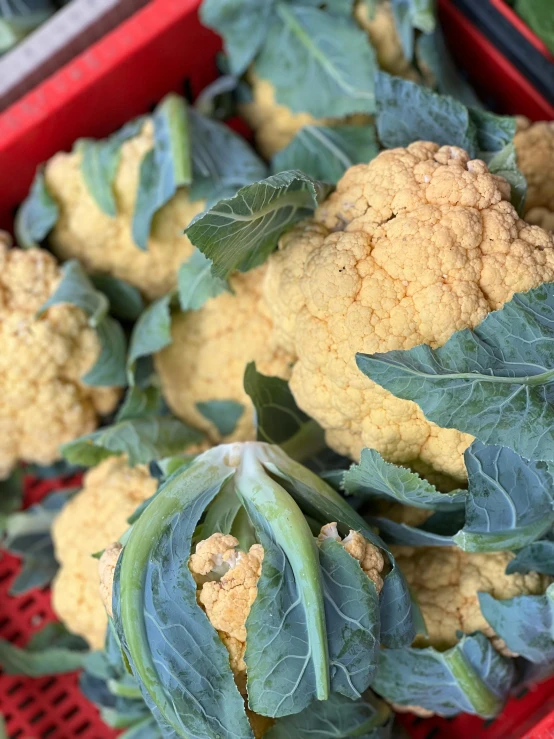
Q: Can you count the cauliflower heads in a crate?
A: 10